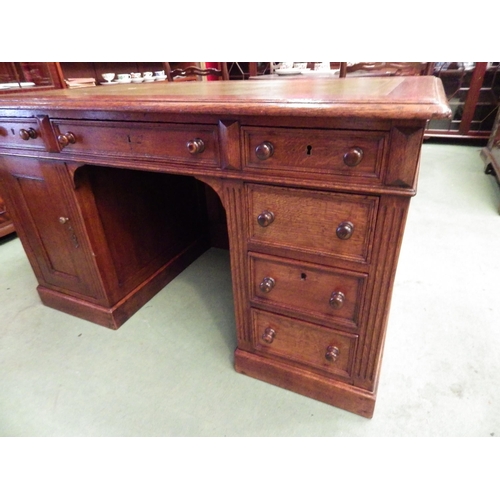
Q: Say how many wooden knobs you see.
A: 11